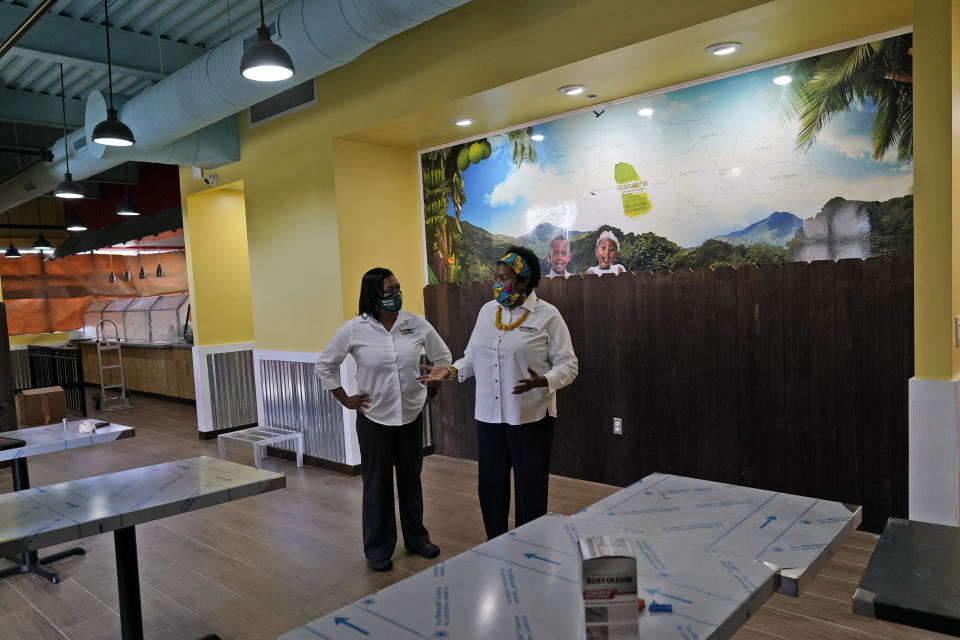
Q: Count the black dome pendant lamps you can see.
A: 7